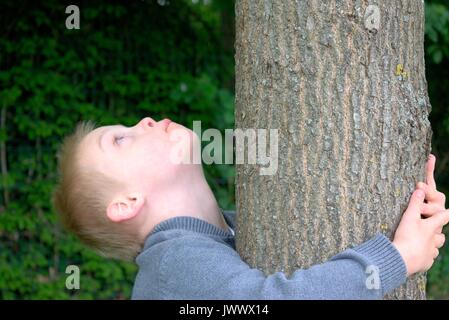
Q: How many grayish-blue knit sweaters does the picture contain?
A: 1